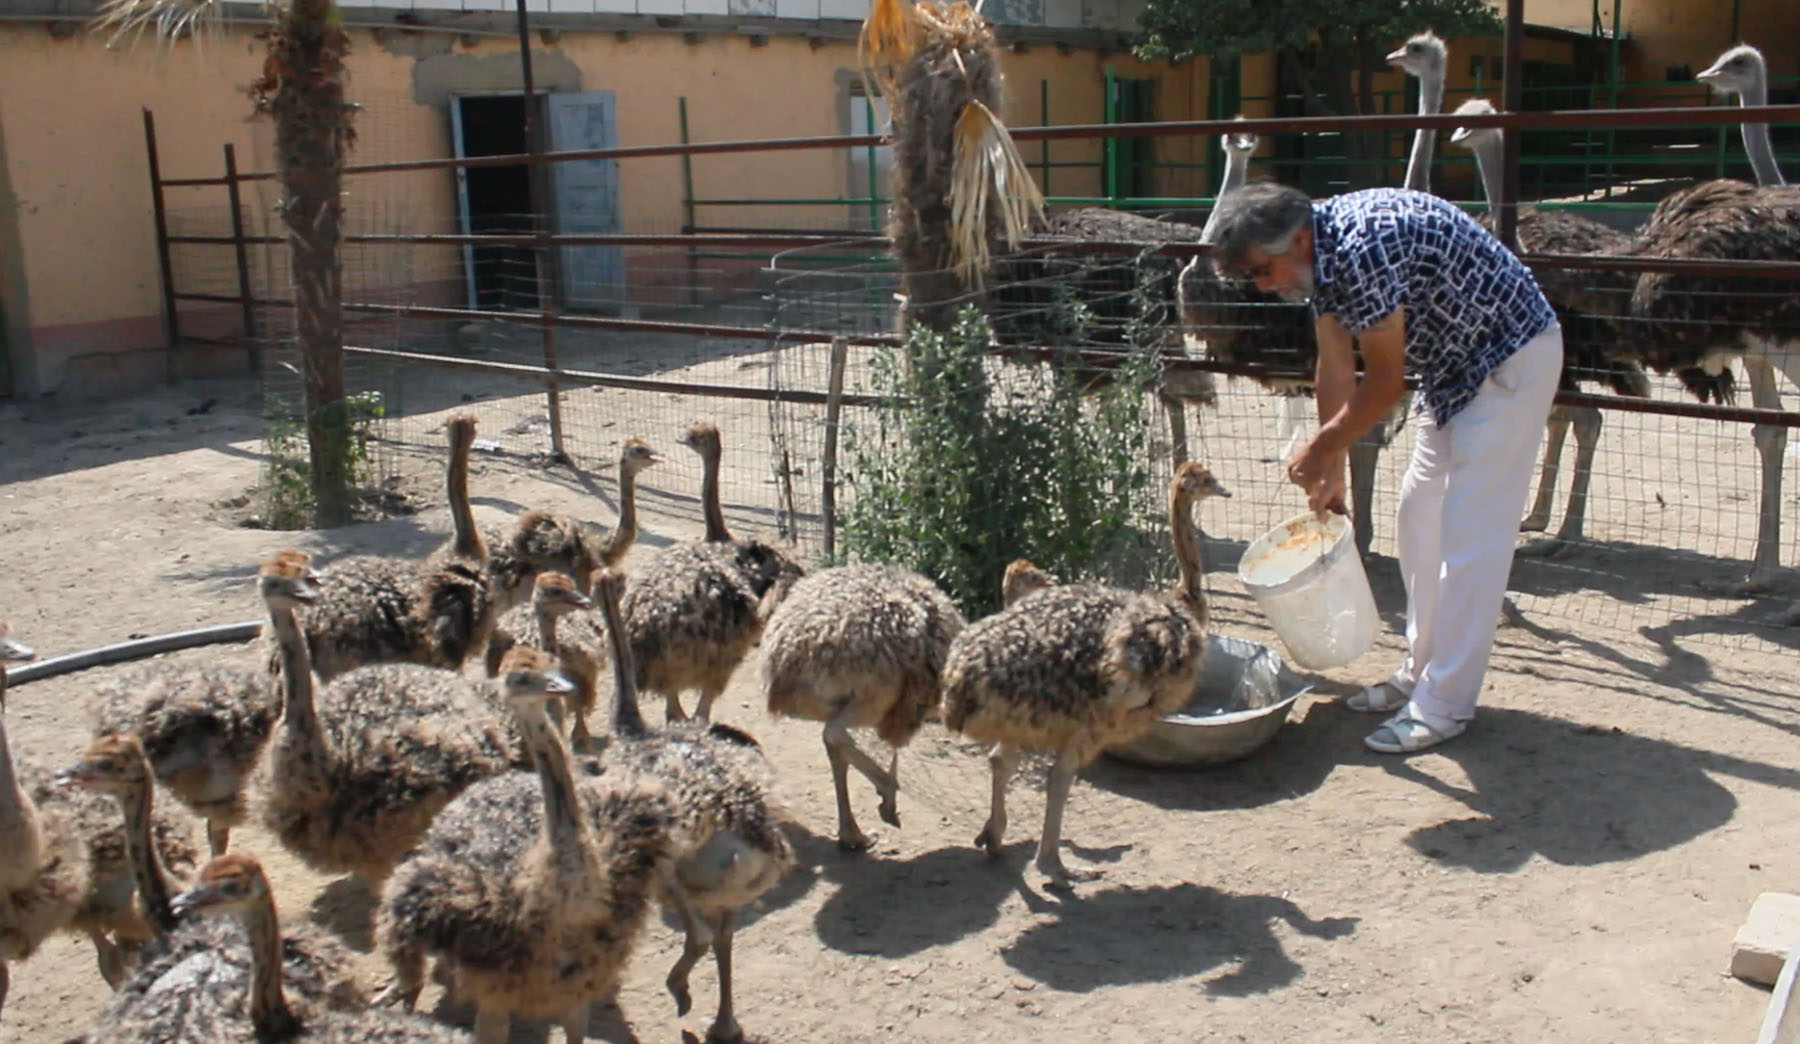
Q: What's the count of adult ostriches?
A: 4